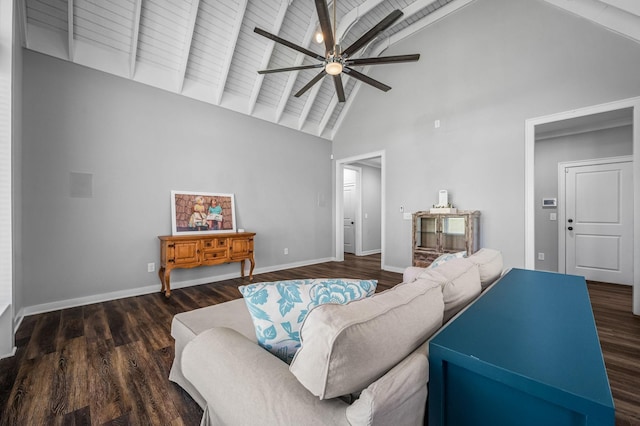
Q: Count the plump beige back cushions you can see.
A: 3